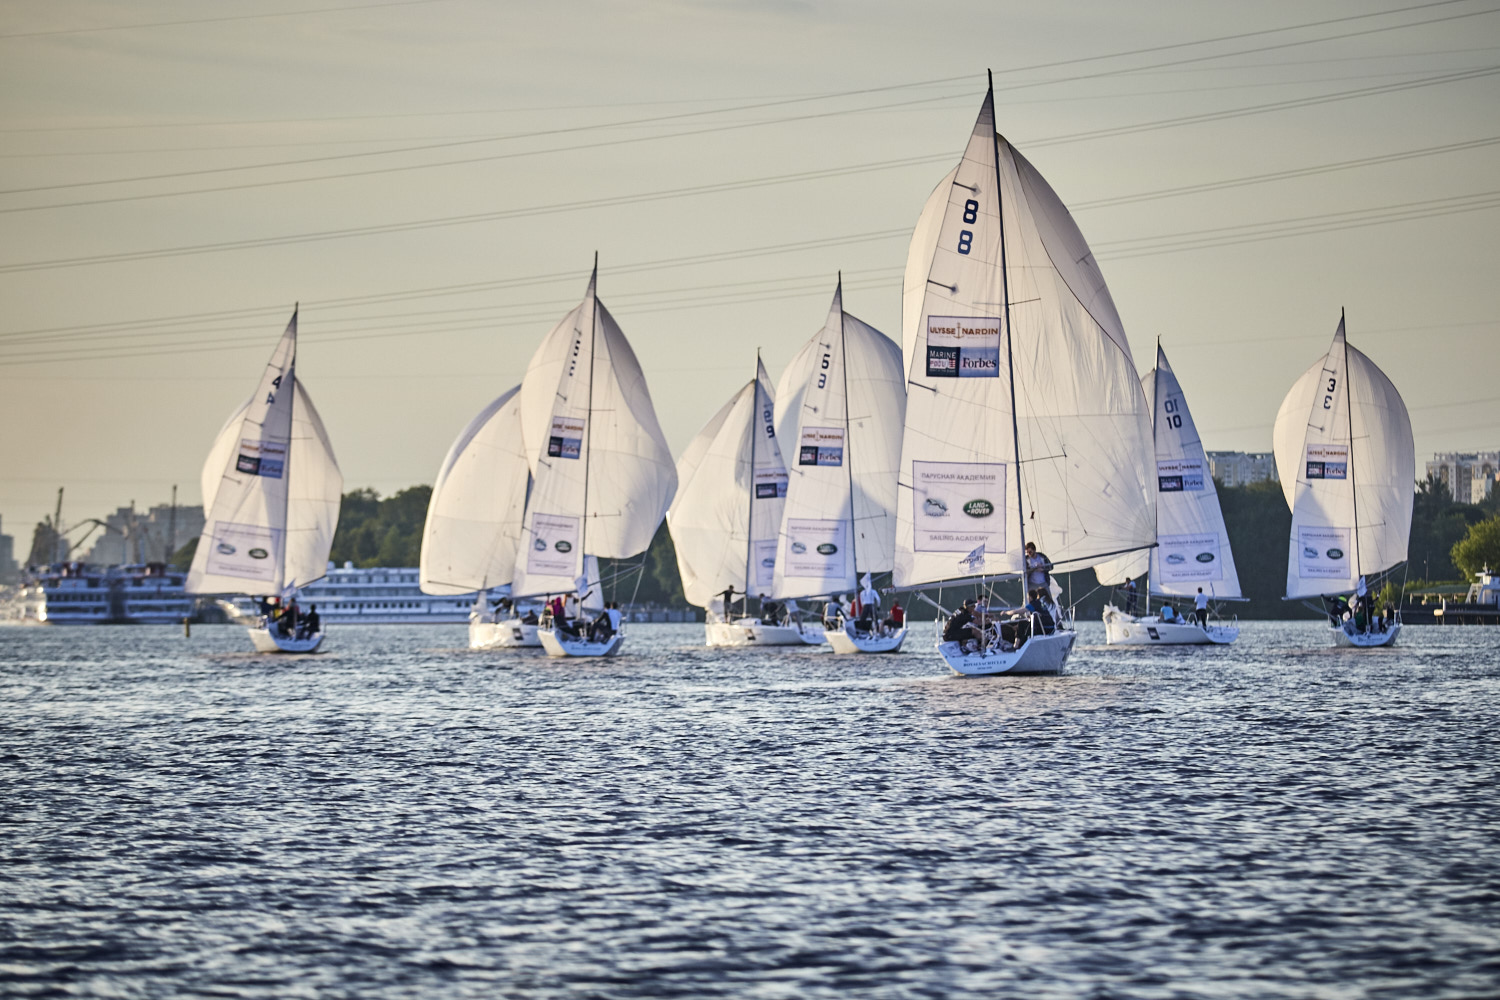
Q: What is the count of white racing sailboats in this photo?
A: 8